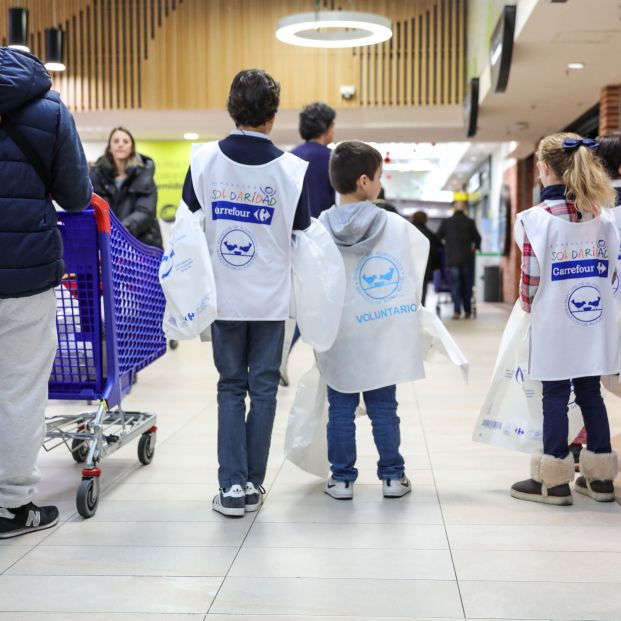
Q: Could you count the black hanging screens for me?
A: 2